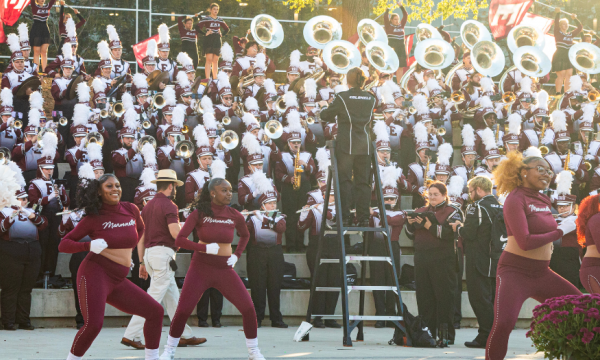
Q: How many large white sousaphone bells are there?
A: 12